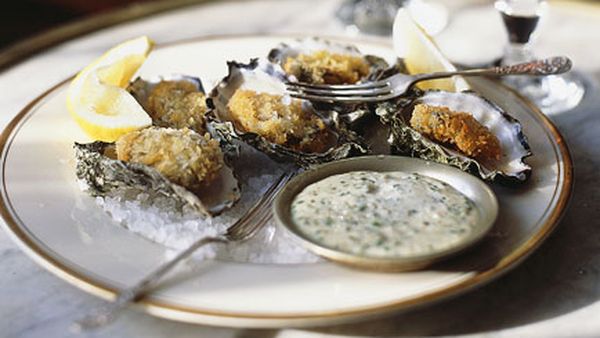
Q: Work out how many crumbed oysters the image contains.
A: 5